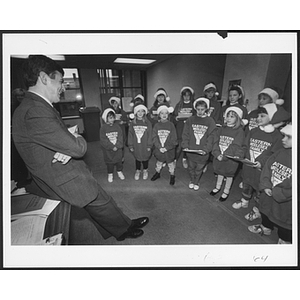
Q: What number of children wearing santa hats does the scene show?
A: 14